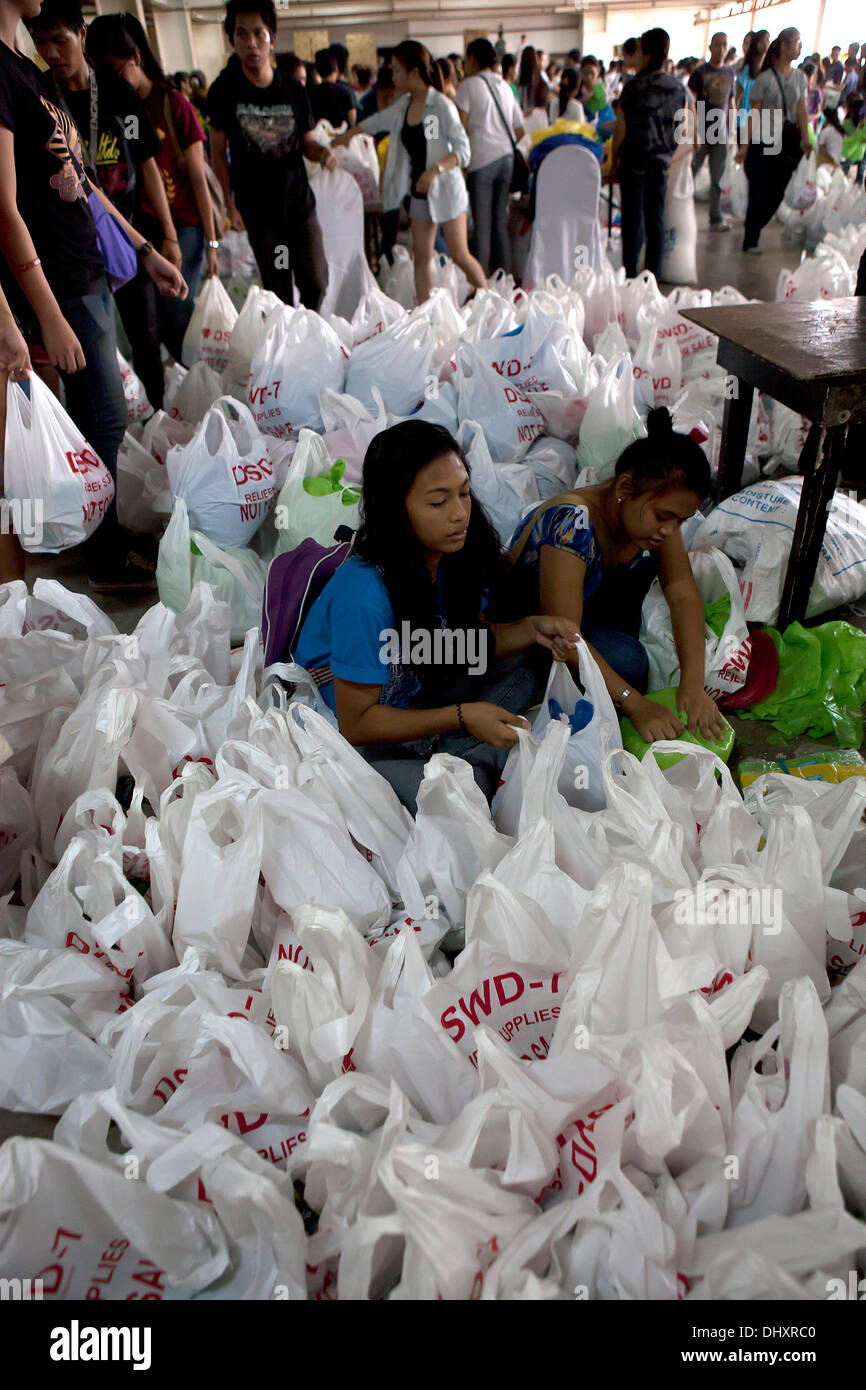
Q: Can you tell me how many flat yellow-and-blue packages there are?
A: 1